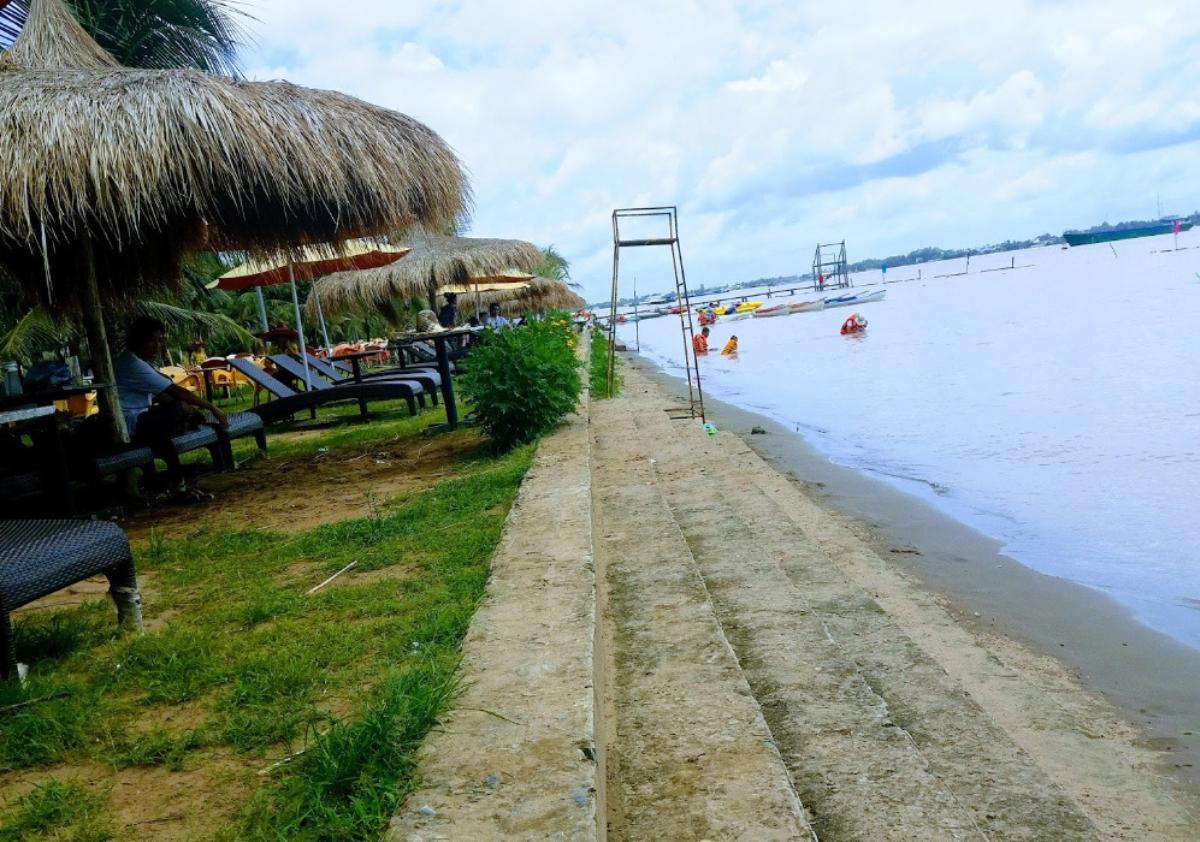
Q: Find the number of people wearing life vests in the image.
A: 4